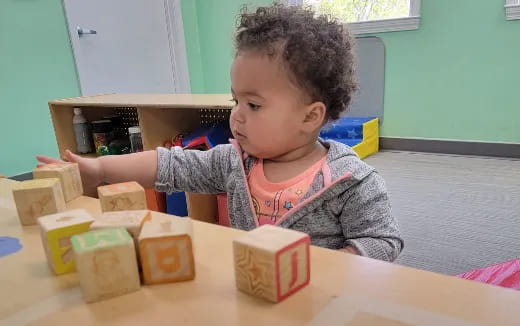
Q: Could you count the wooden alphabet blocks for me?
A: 8